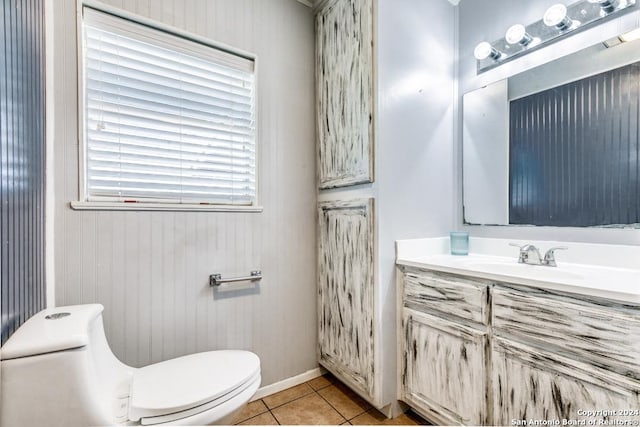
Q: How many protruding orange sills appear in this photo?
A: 0